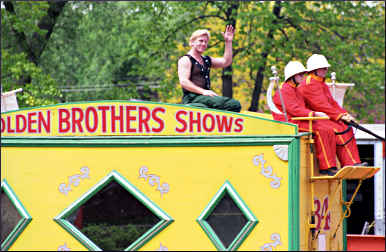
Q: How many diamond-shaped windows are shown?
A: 3